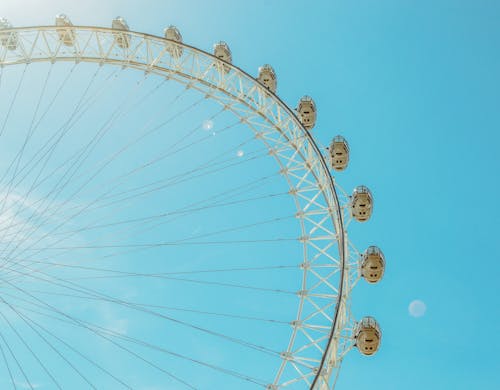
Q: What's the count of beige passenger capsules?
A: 11